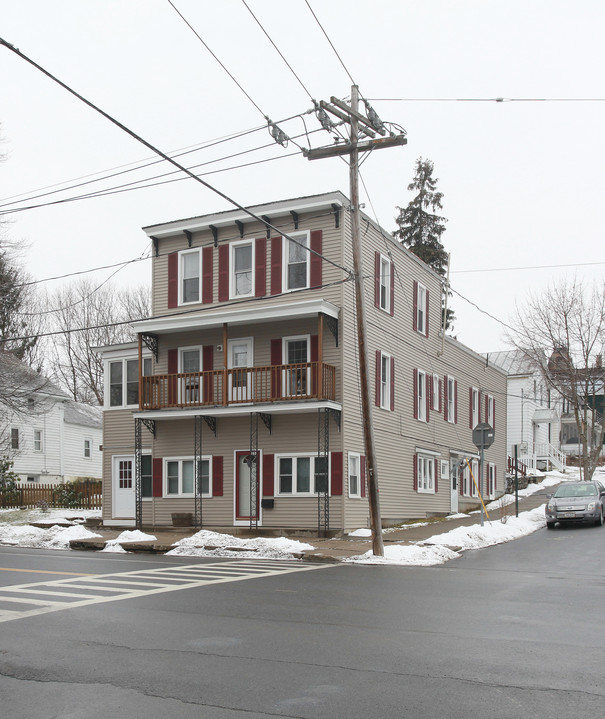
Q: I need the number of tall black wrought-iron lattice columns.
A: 4